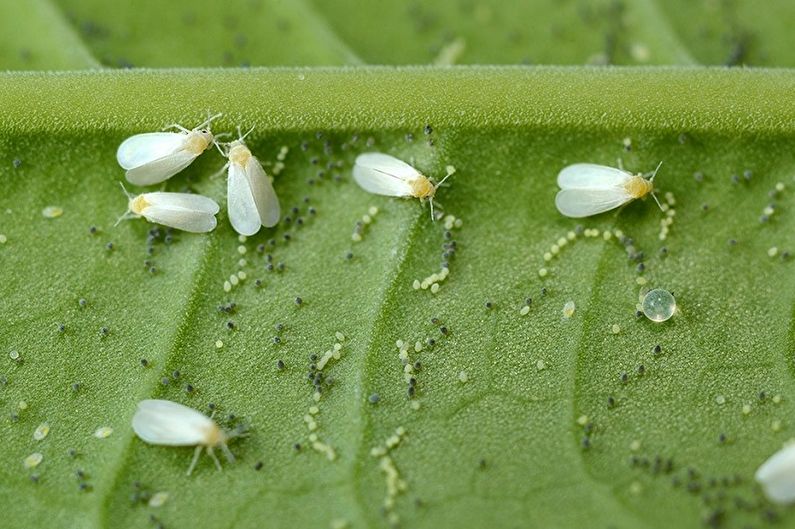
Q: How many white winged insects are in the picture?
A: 7